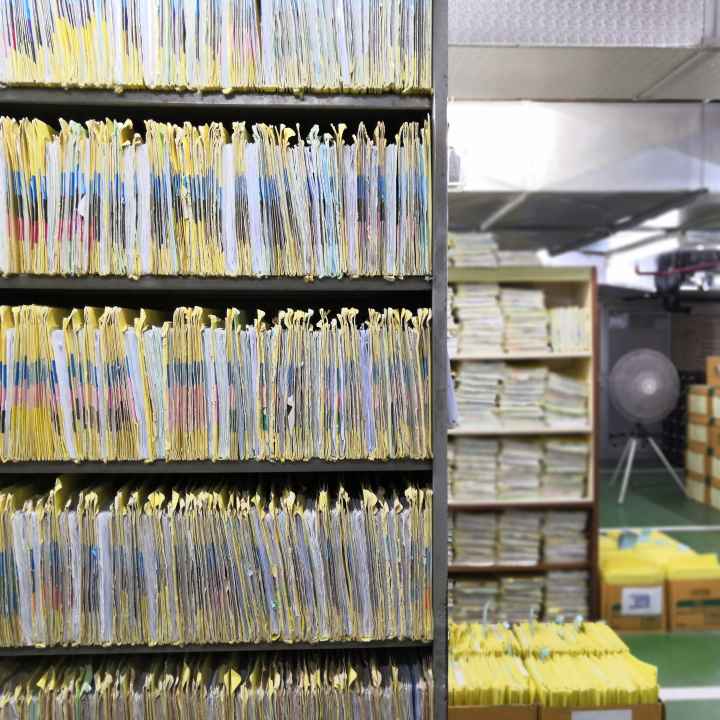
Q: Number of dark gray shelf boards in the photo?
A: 4